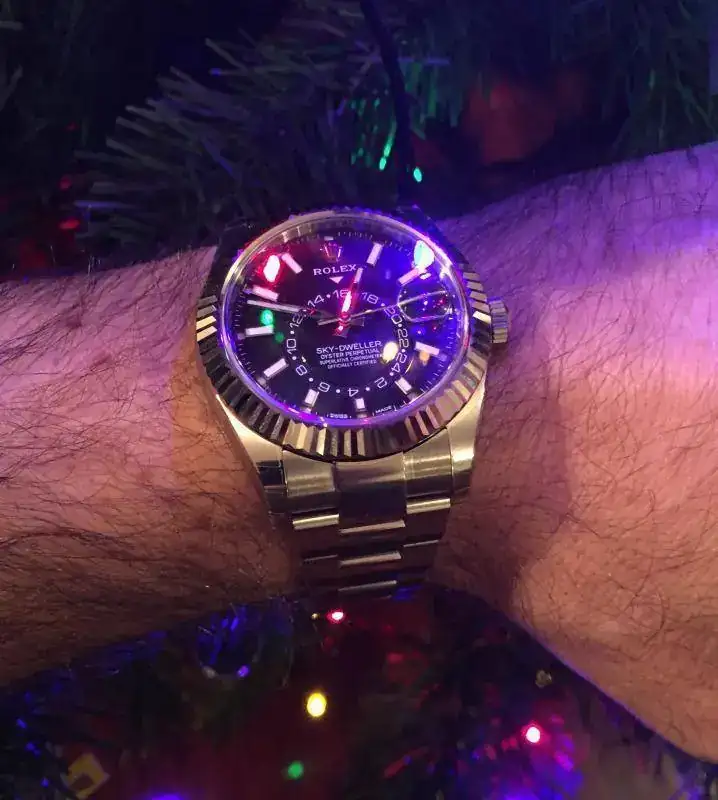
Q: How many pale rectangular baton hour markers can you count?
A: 10